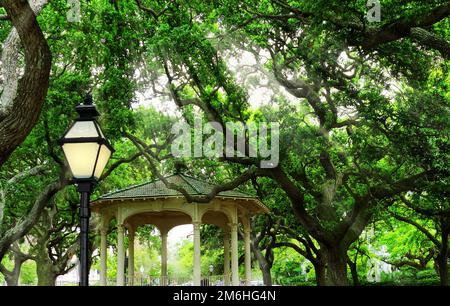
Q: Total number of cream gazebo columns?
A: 8